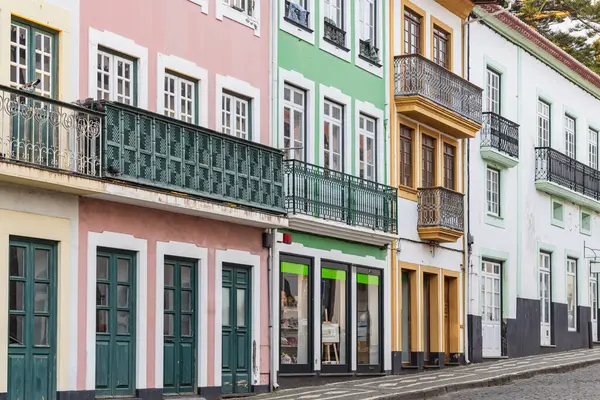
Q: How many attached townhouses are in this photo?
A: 5